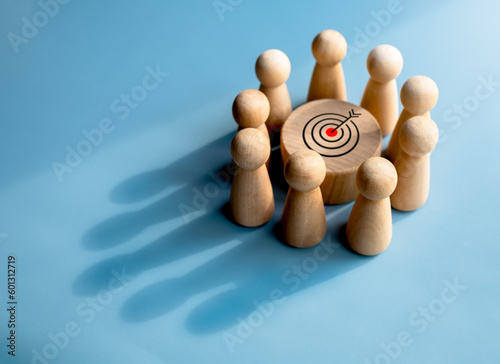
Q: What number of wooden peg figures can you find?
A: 9